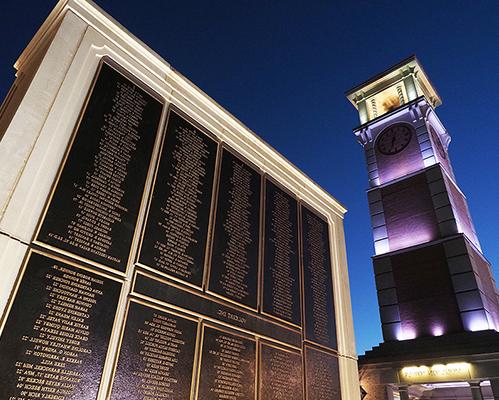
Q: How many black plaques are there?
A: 11